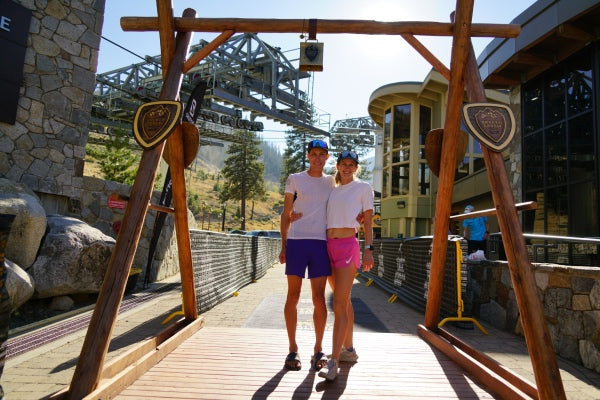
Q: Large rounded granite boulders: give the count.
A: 3